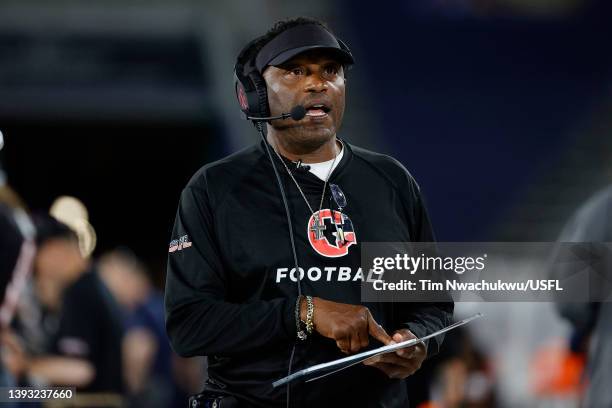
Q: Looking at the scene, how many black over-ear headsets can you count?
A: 1